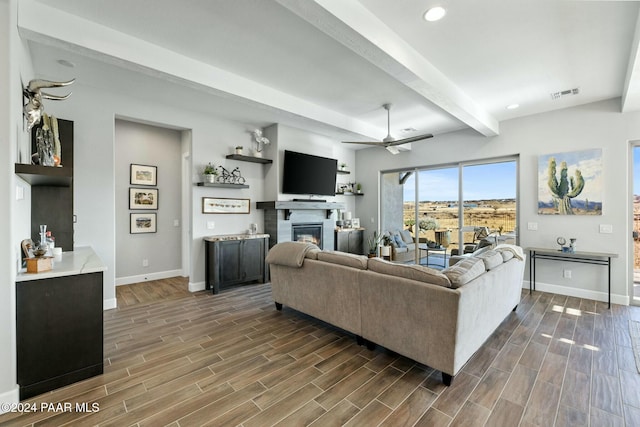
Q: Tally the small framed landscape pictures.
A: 3